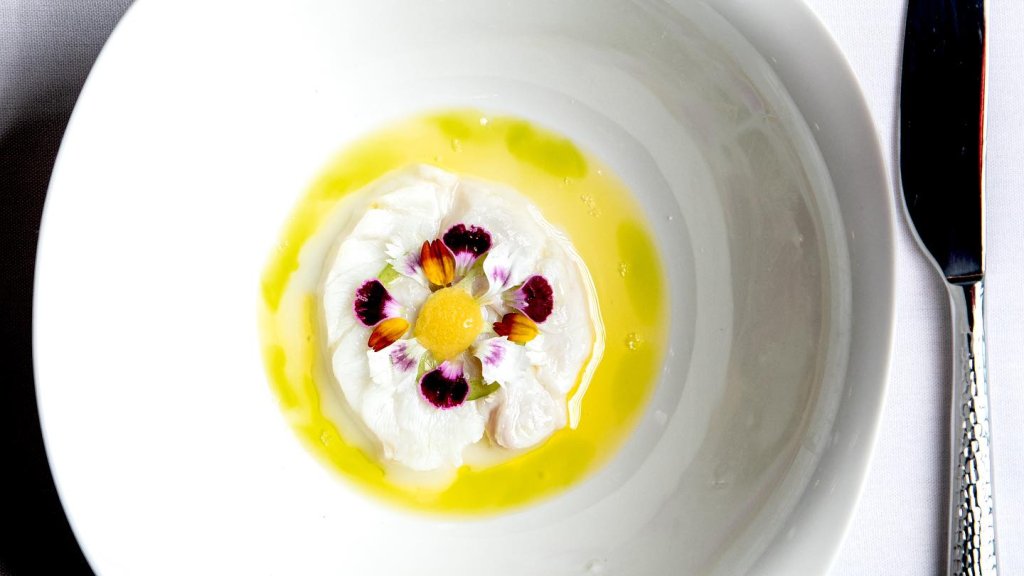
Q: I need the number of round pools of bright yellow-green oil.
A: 1